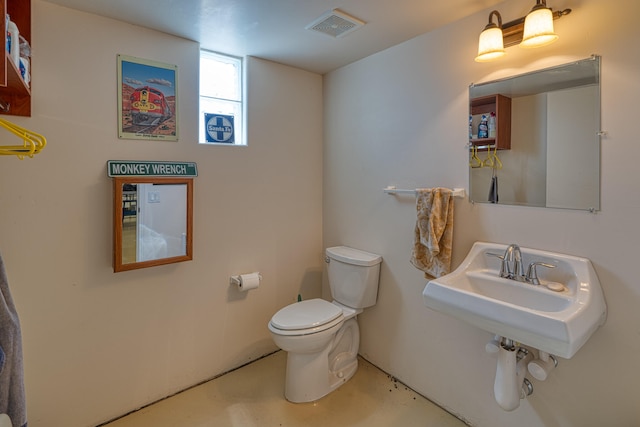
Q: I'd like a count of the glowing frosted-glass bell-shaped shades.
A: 2